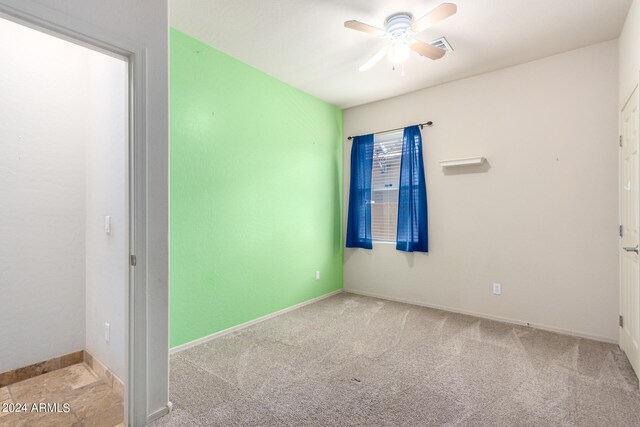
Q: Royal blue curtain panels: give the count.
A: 2